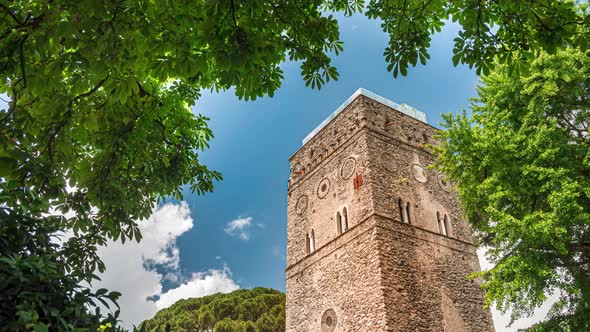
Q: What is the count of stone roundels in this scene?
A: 7